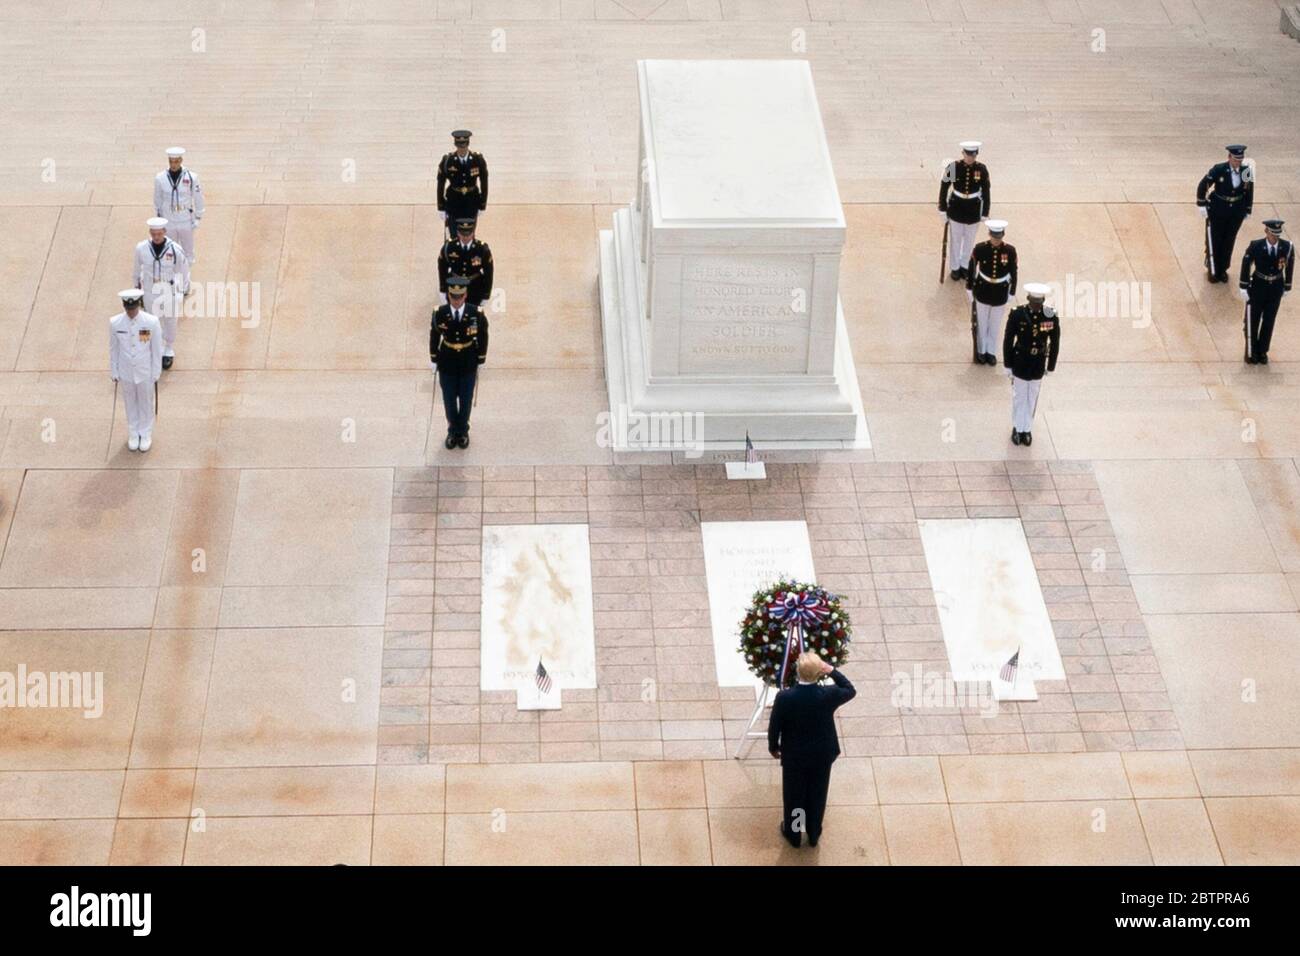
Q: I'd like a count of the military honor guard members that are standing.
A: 11